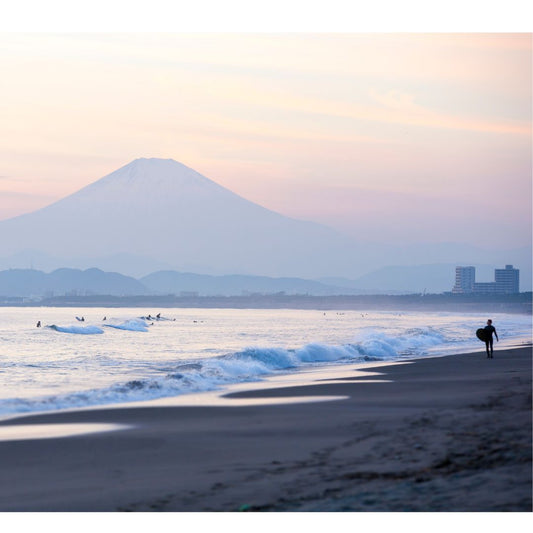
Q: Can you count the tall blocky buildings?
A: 2